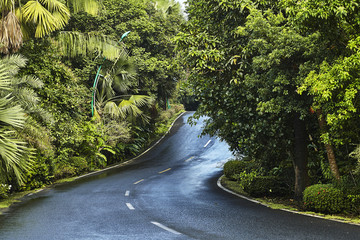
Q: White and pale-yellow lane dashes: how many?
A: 7